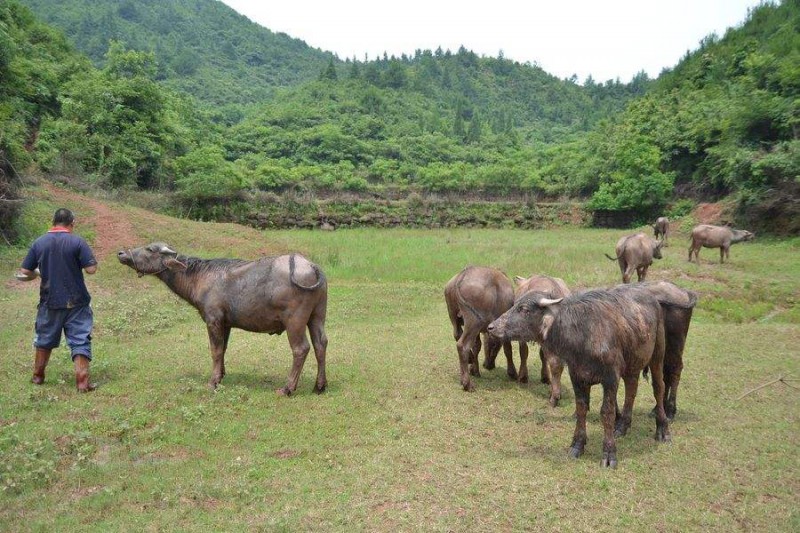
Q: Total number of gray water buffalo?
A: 8